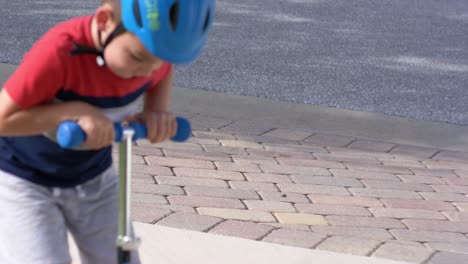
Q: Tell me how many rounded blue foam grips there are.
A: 2